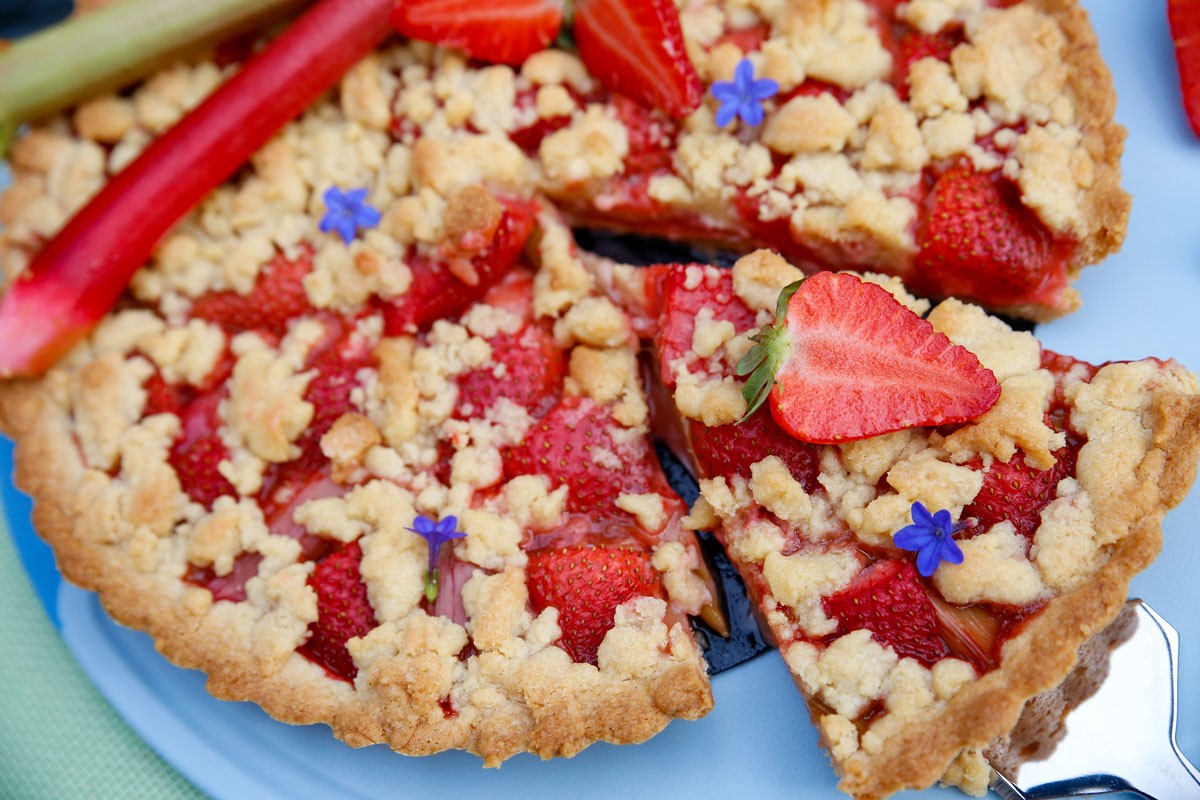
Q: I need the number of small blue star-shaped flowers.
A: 4